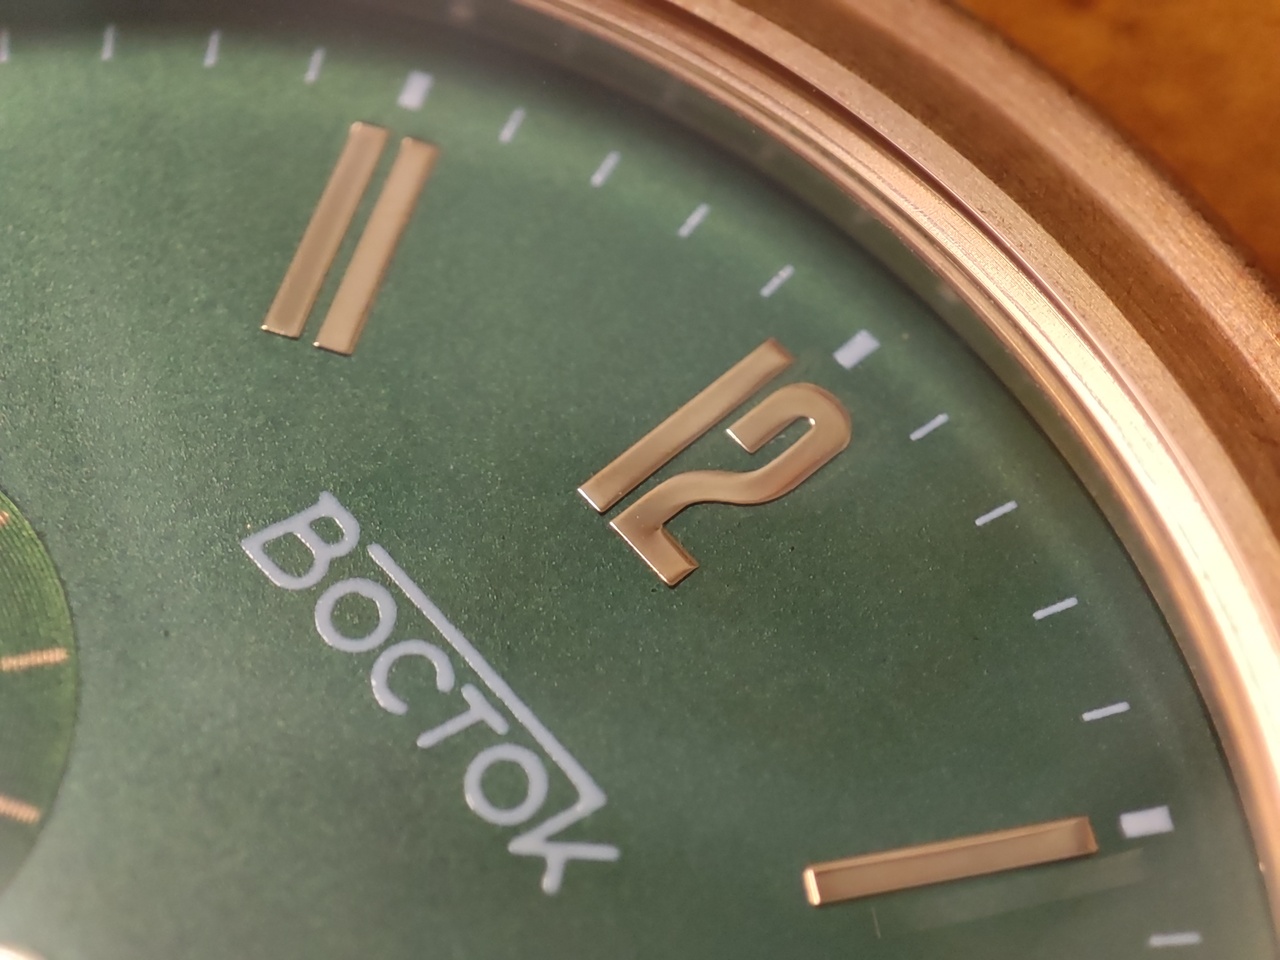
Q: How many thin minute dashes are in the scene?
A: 13